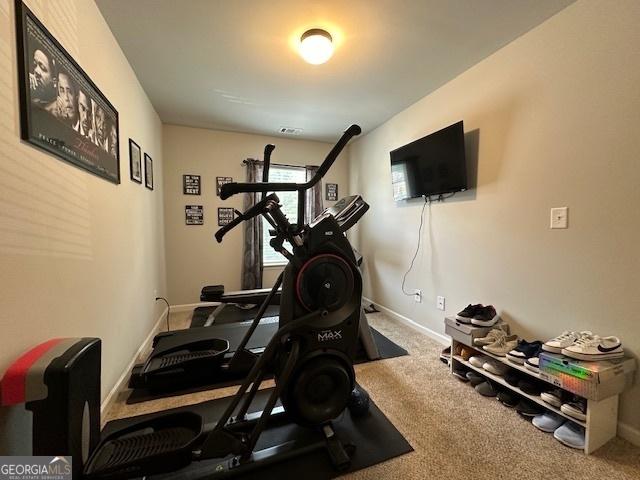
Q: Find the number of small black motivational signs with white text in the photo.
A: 5